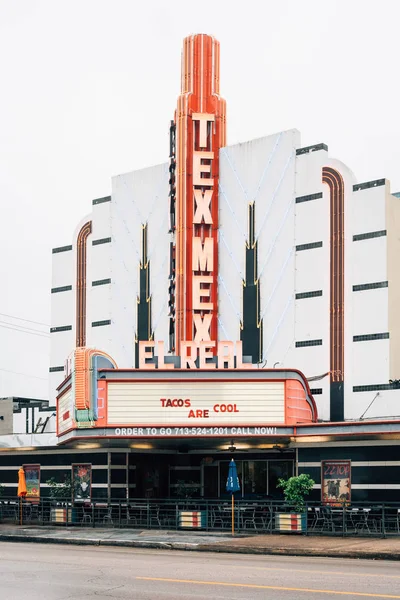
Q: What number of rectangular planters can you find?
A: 3